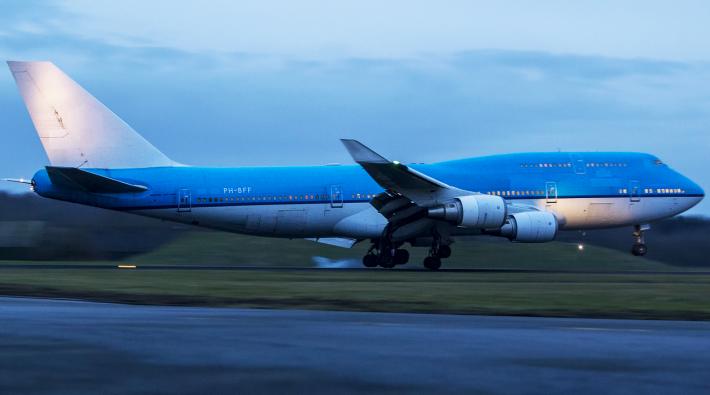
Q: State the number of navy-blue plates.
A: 0